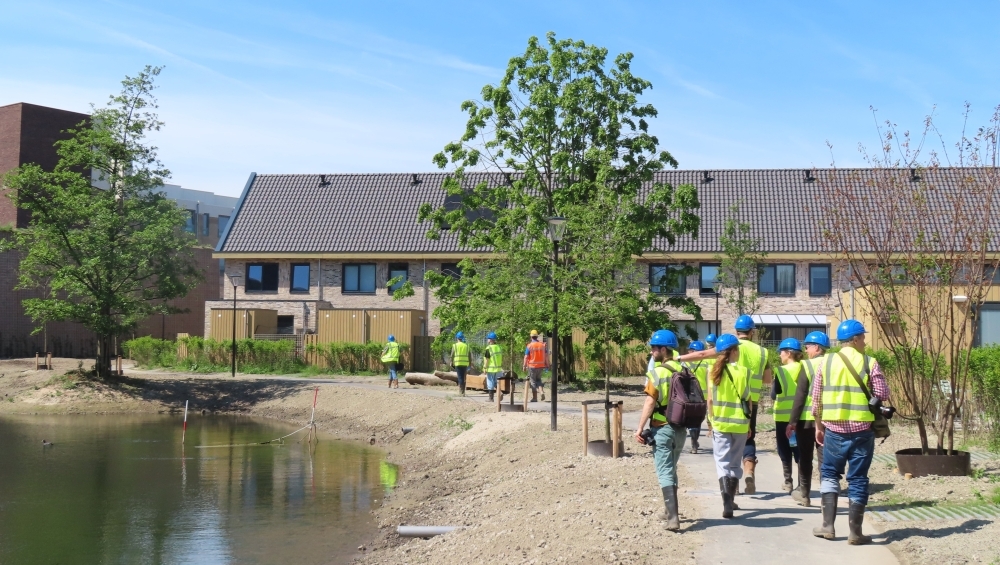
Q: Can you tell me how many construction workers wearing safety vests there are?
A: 12